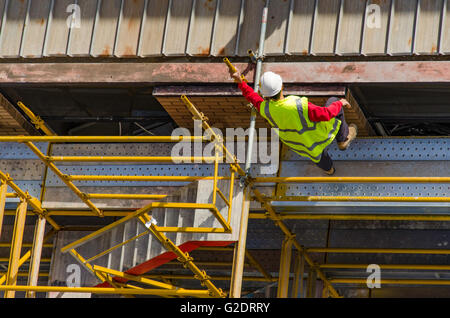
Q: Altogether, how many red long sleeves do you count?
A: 2